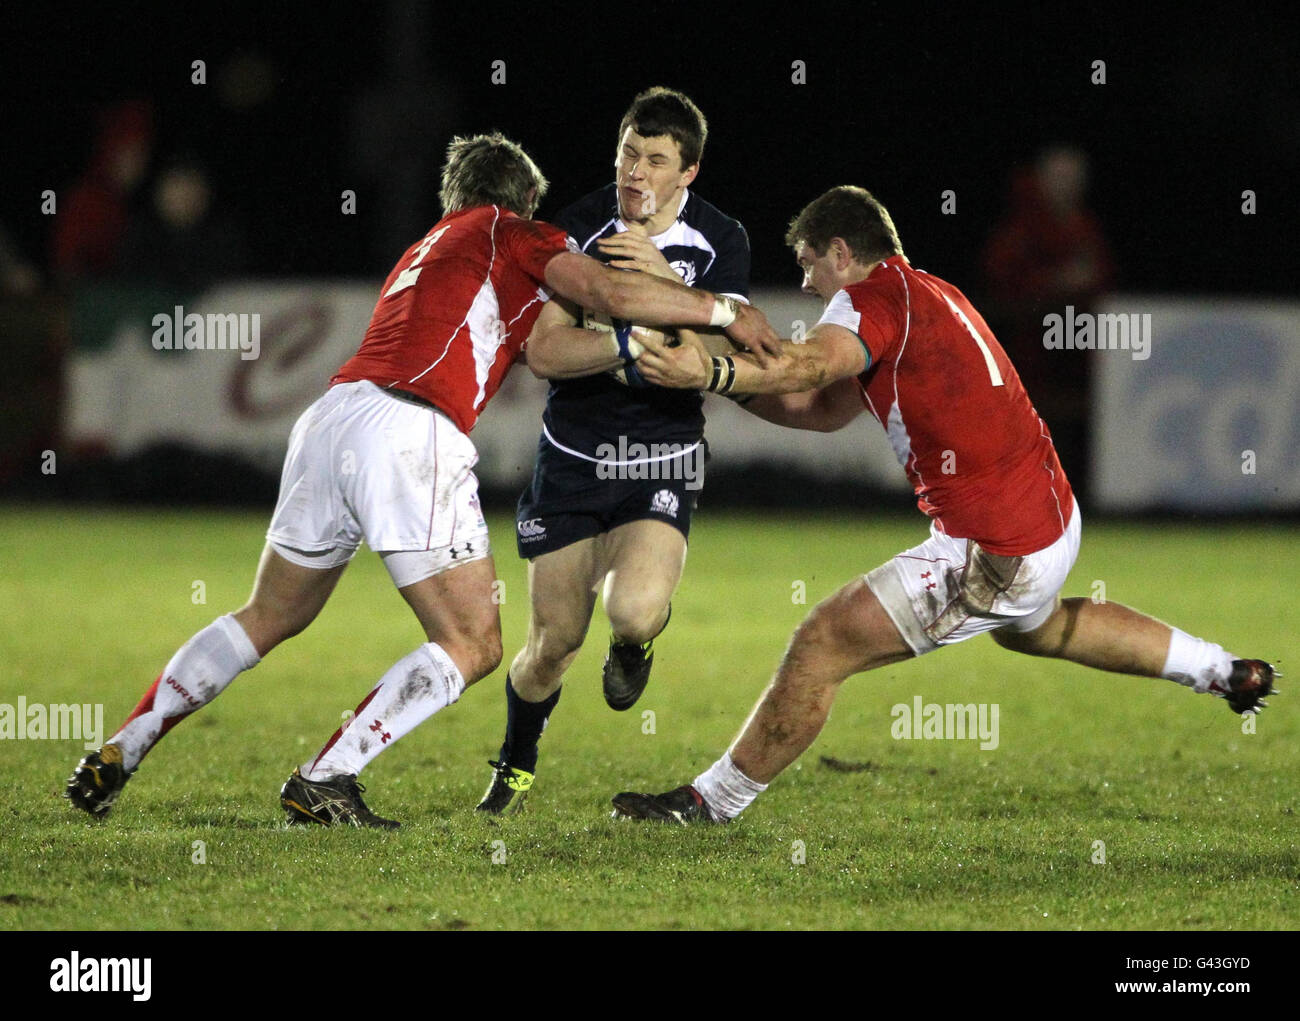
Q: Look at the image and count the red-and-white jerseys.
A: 2